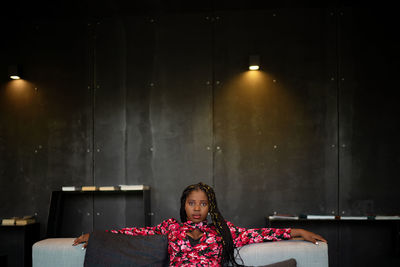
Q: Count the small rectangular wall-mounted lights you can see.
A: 2